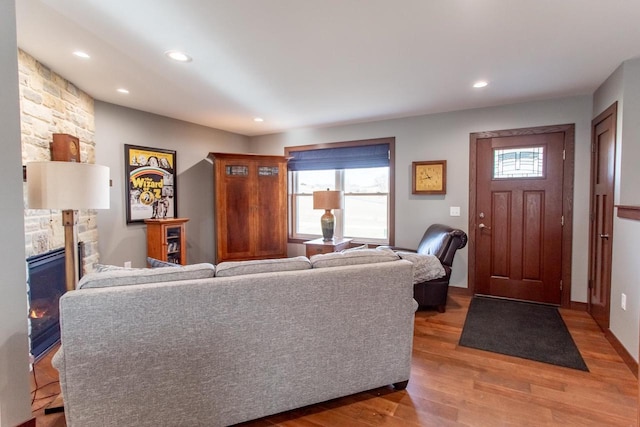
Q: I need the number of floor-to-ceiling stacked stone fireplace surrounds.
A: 1